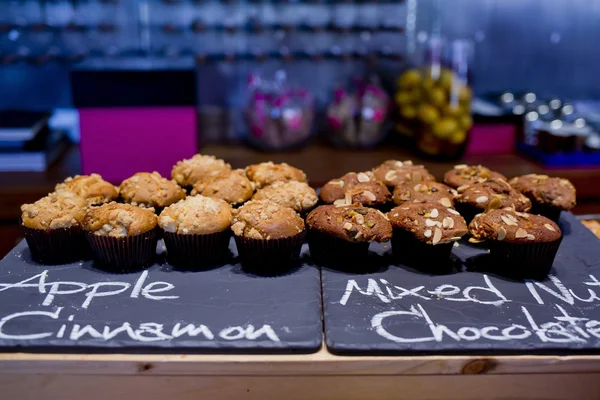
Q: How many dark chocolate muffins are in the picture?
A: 9